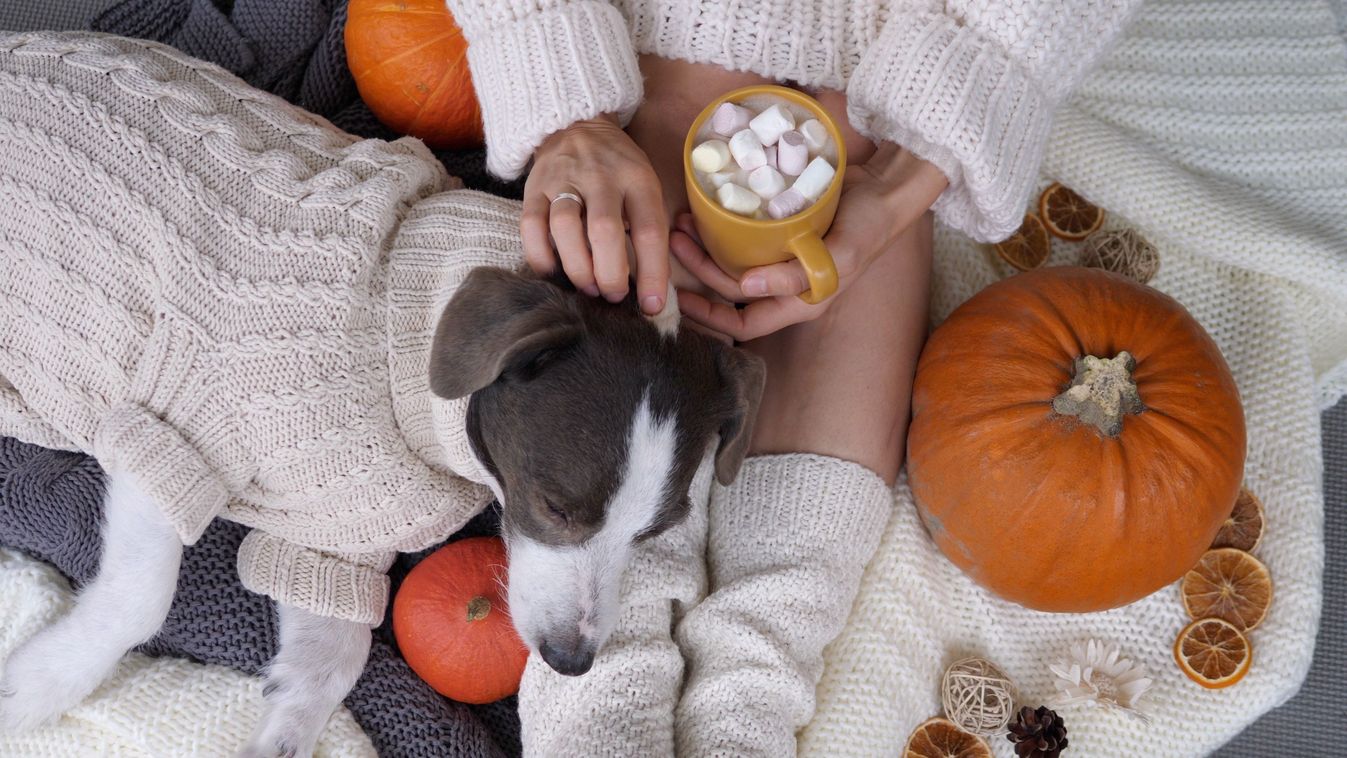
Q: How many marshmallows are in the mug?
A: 12